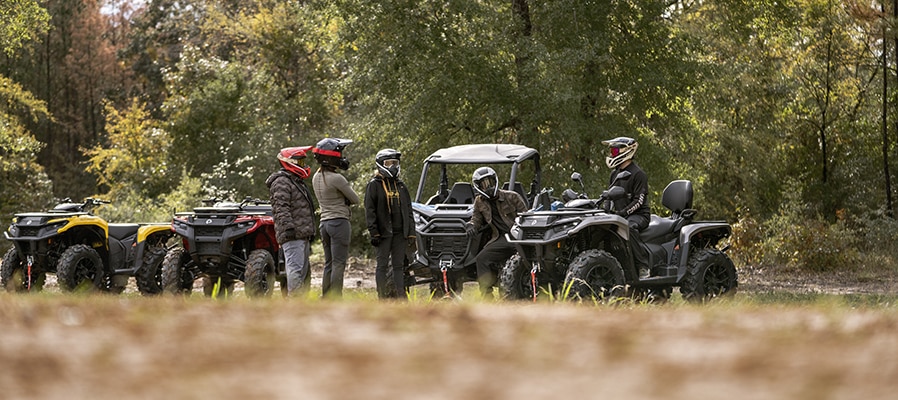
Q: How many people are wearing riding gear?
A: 5